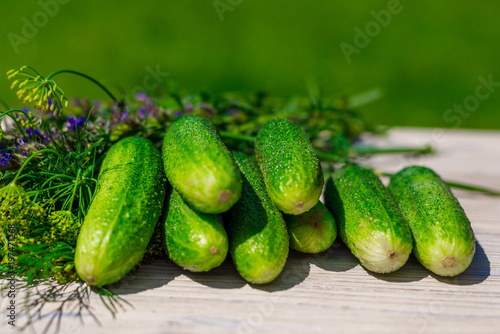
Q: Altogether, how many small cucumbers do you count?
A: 8